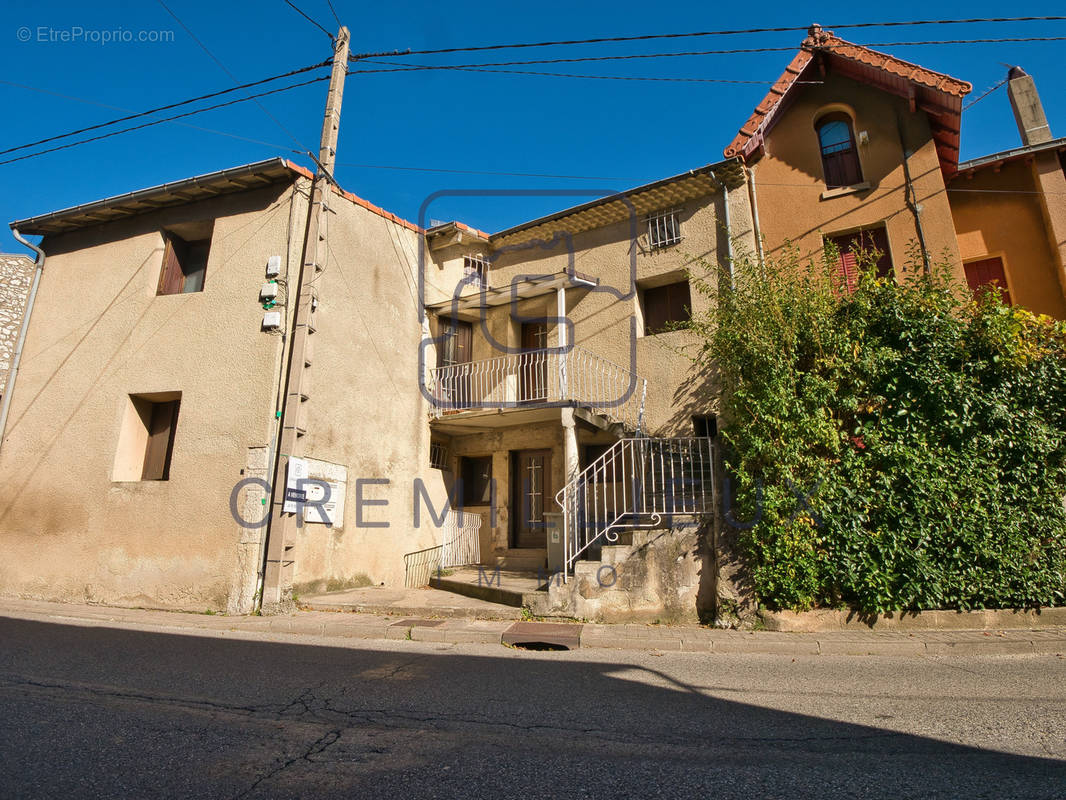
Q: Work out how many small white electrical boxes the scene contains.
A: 3